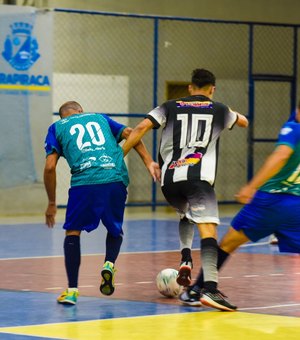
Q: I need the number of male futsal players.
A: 3